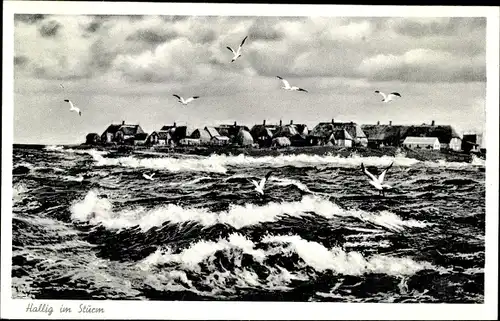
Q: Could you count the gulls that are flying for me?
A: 8